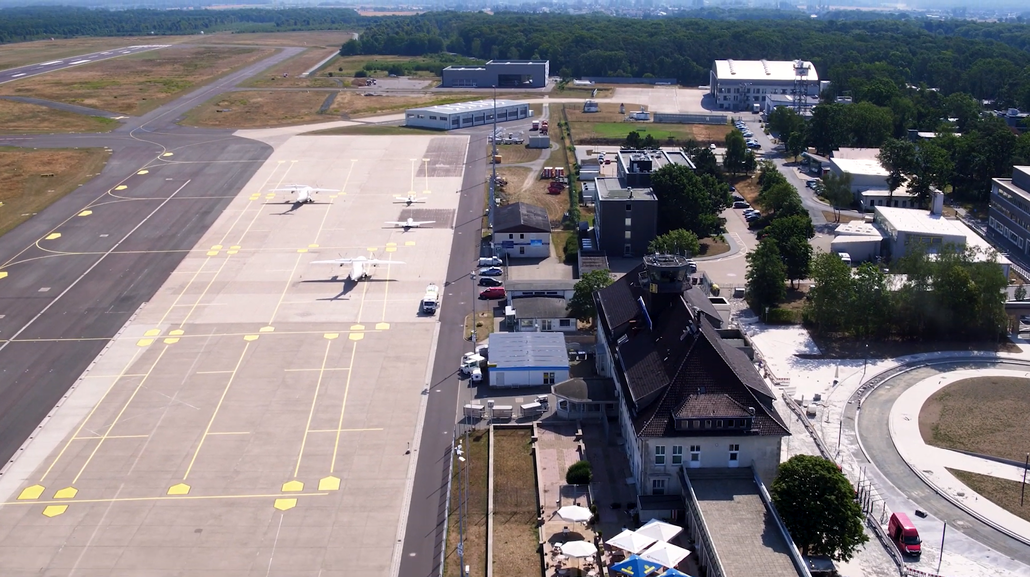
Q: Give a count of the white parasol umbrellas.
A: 5